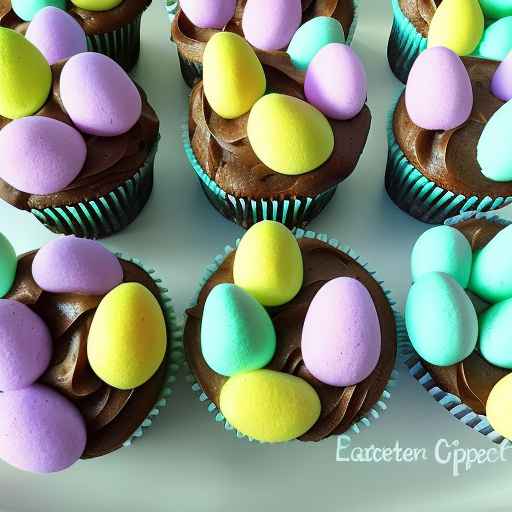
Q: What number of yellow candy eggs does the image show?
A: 9